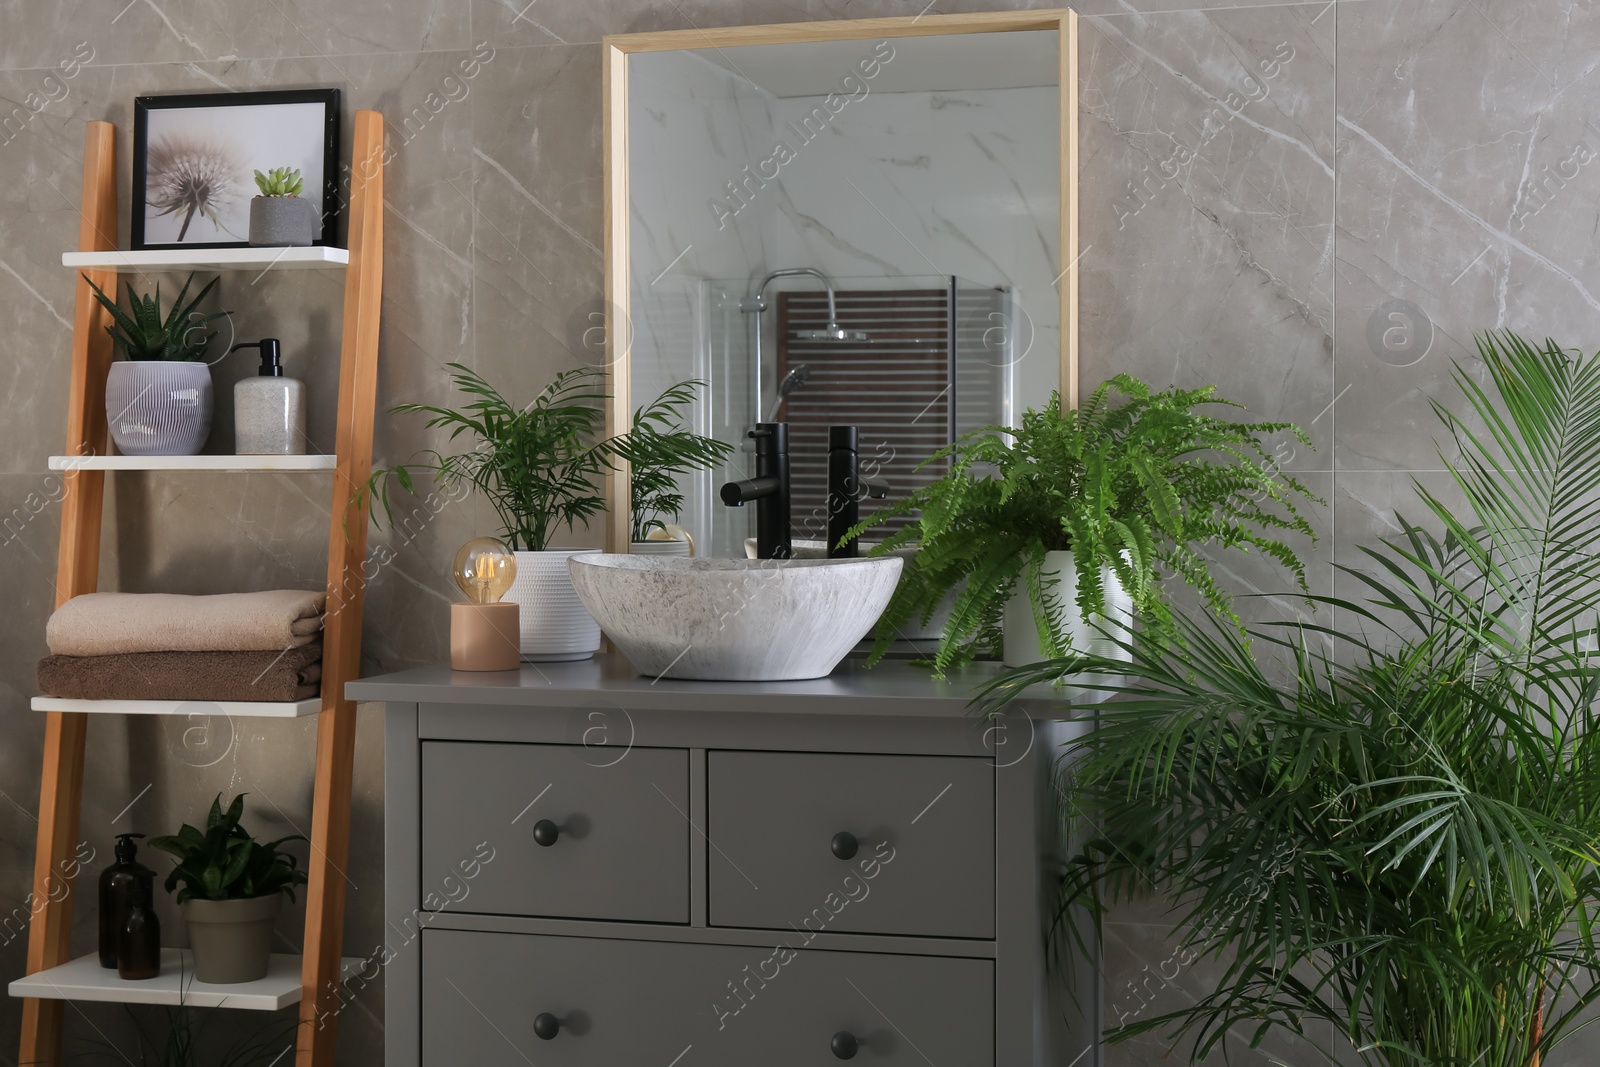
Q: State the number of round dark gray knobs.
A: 4